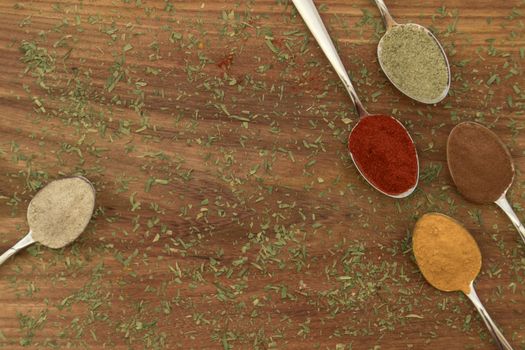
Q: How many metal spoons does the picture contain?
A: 5